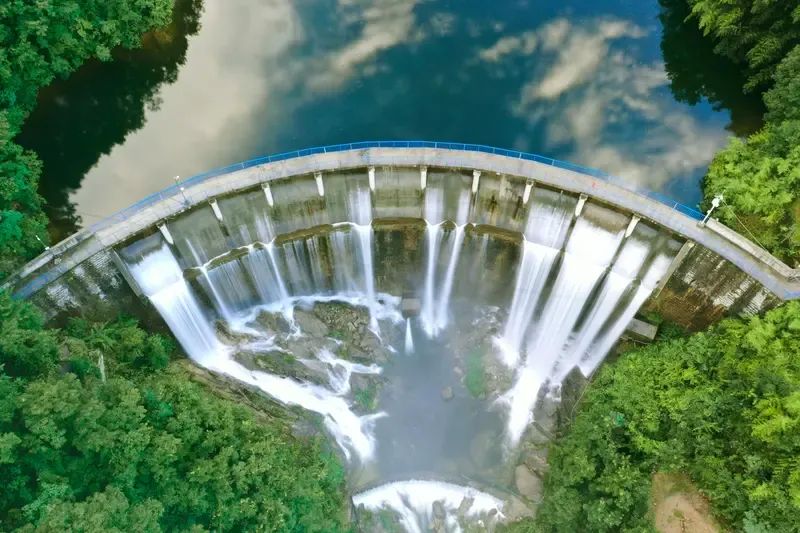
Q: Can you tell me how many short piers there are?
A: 10